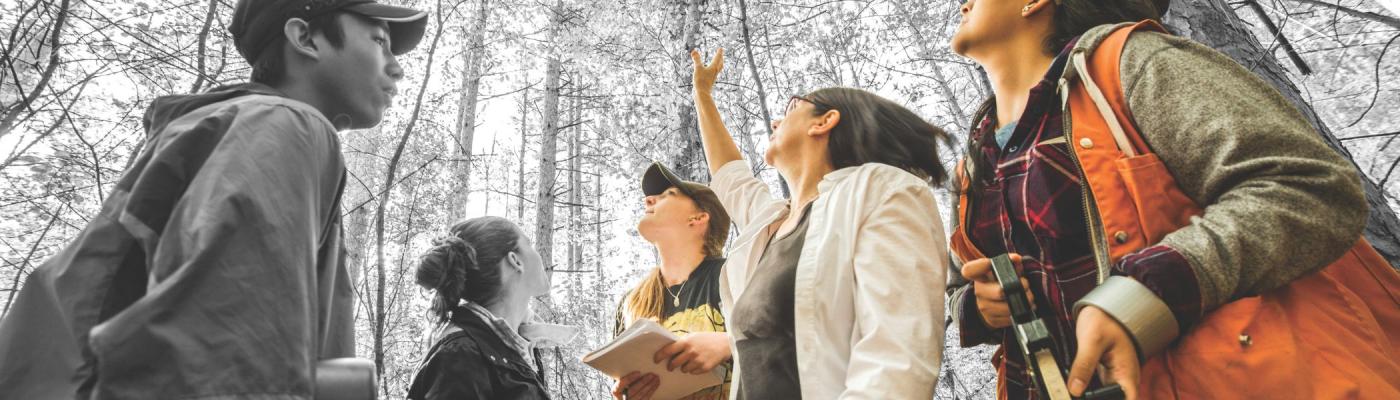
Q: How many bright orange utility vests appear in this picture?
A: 1